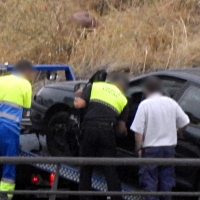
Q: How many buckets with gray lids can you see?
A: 0